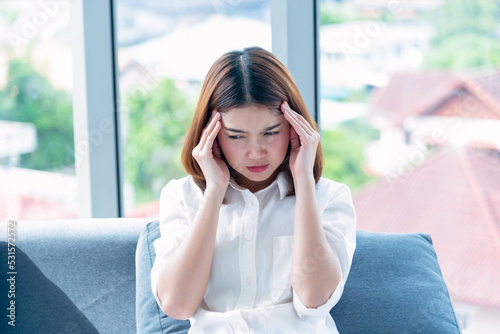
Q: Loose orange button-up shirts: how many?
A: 0